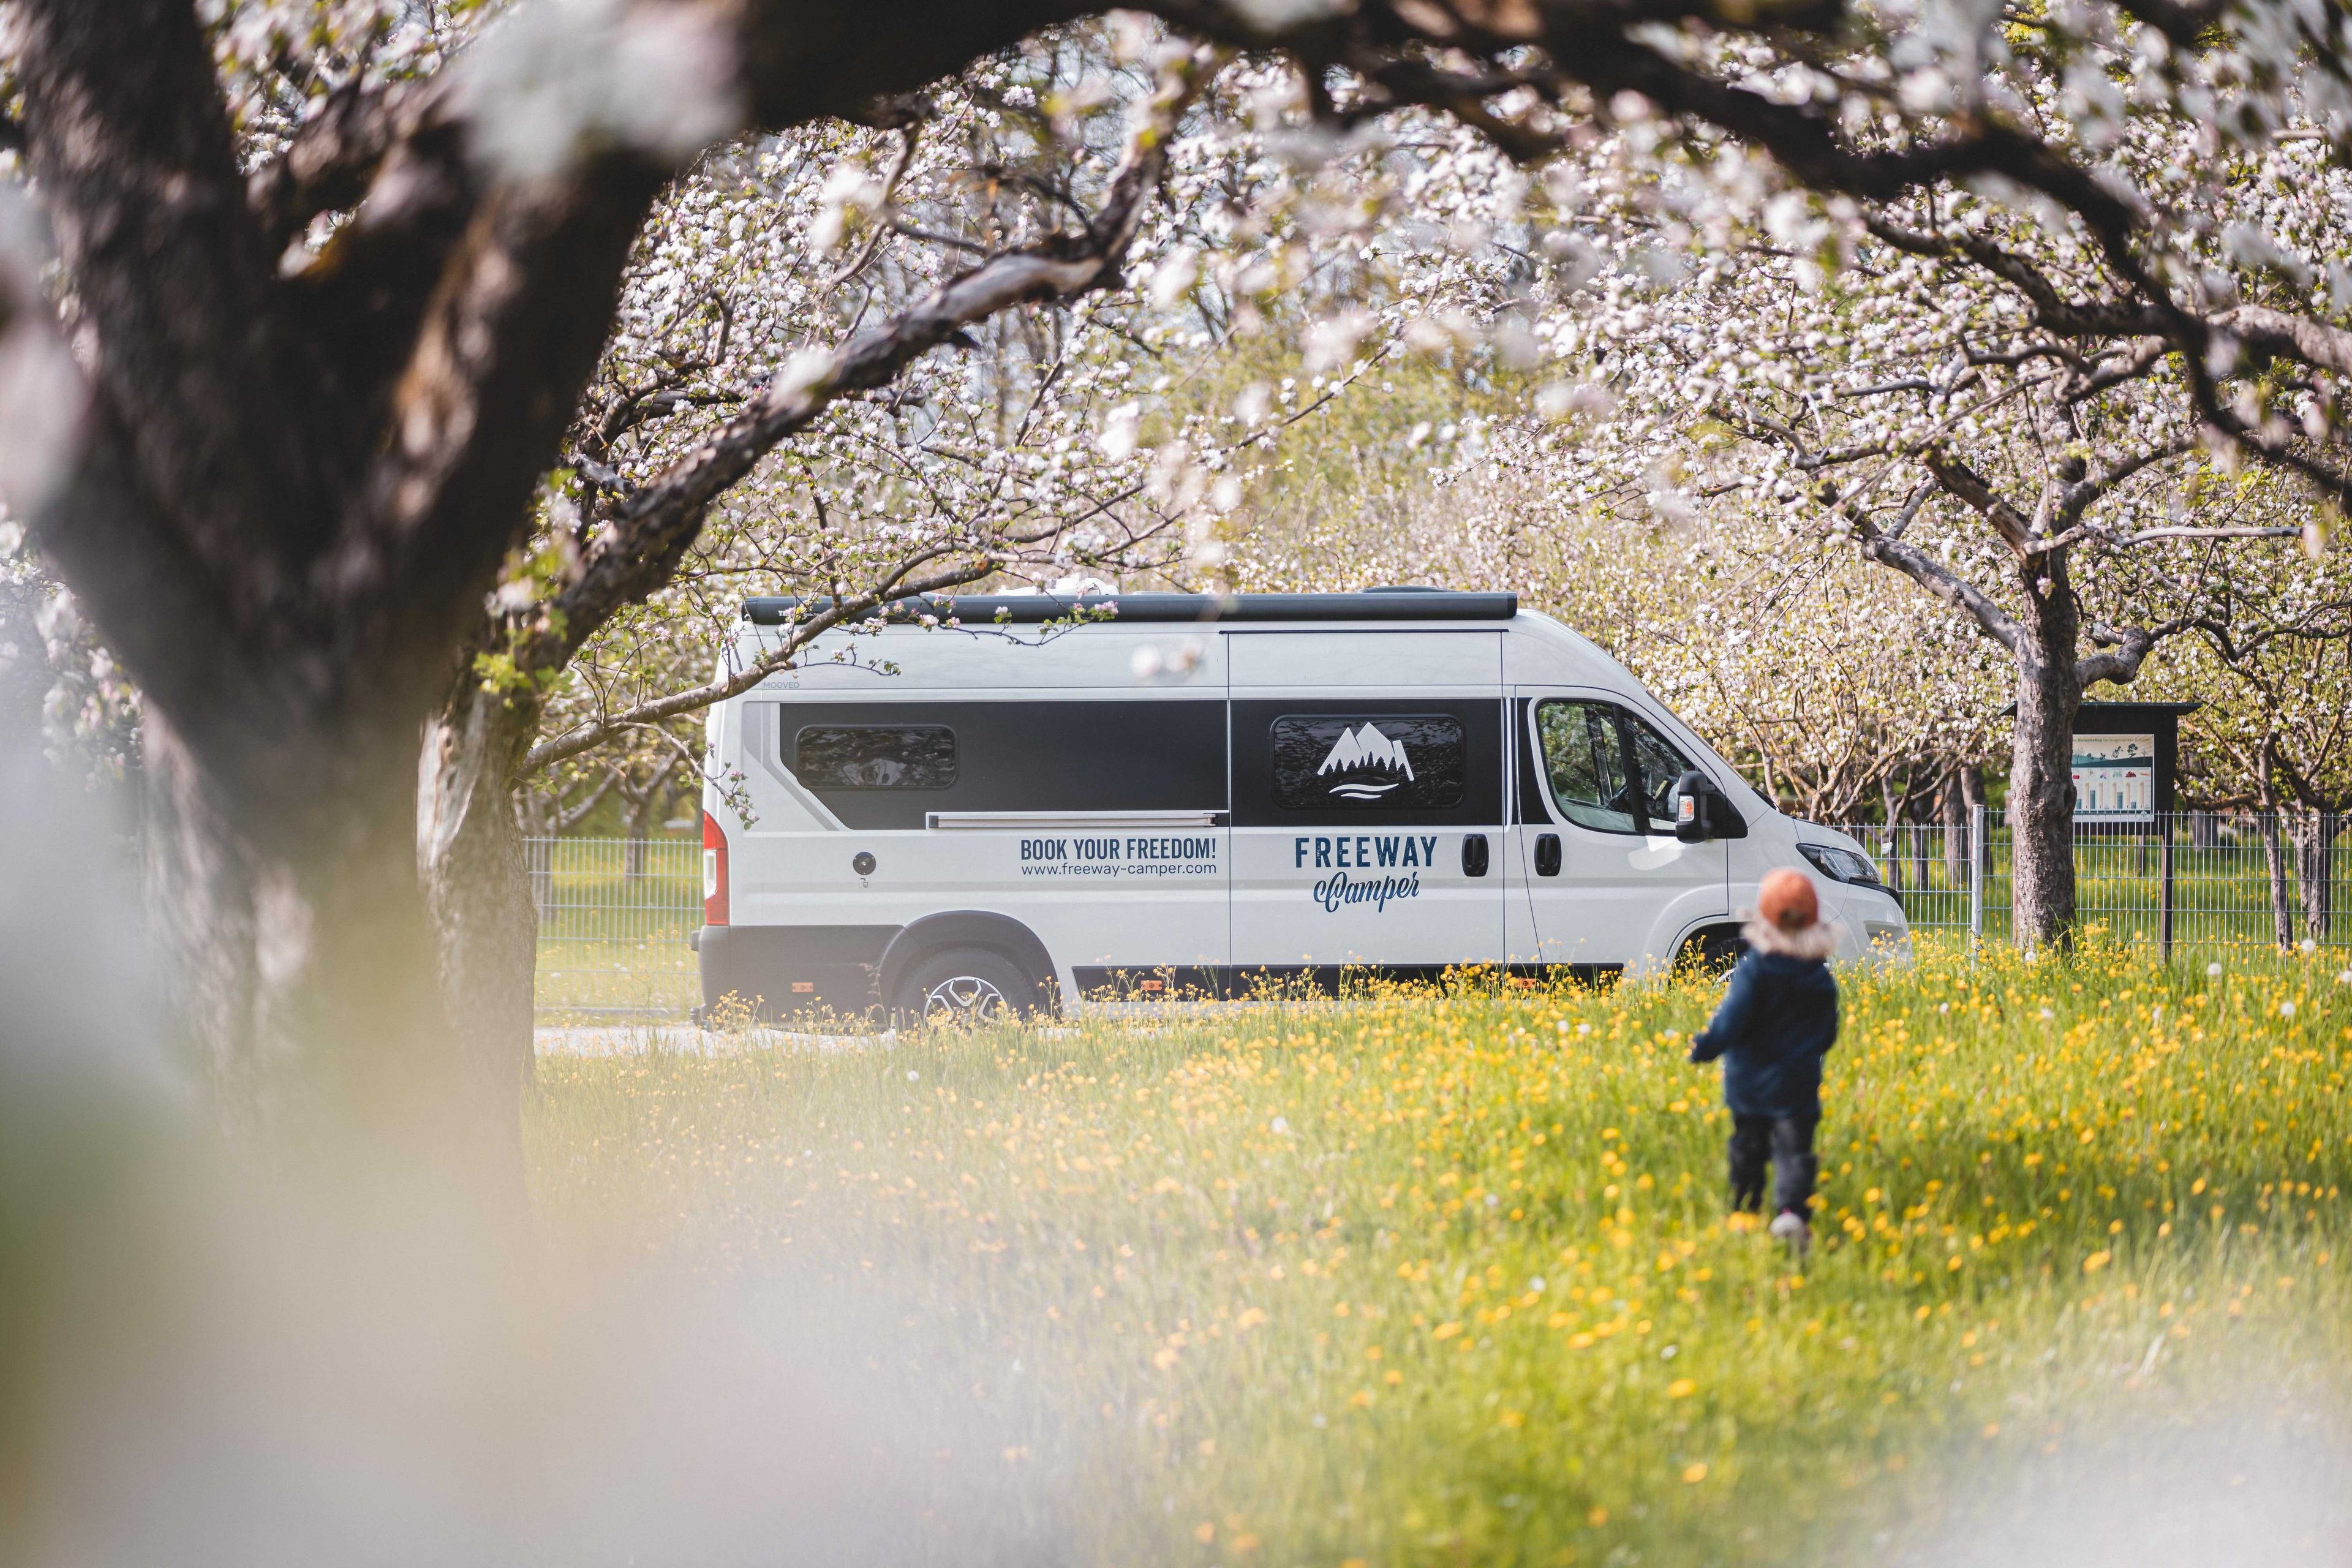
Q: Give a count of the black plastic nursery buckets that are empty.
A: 0